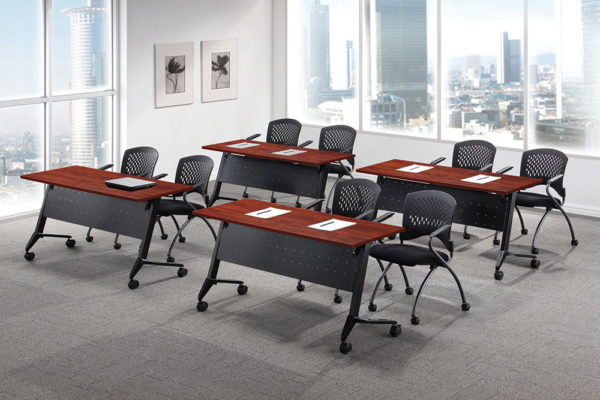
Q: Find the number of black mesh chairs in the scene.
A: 8